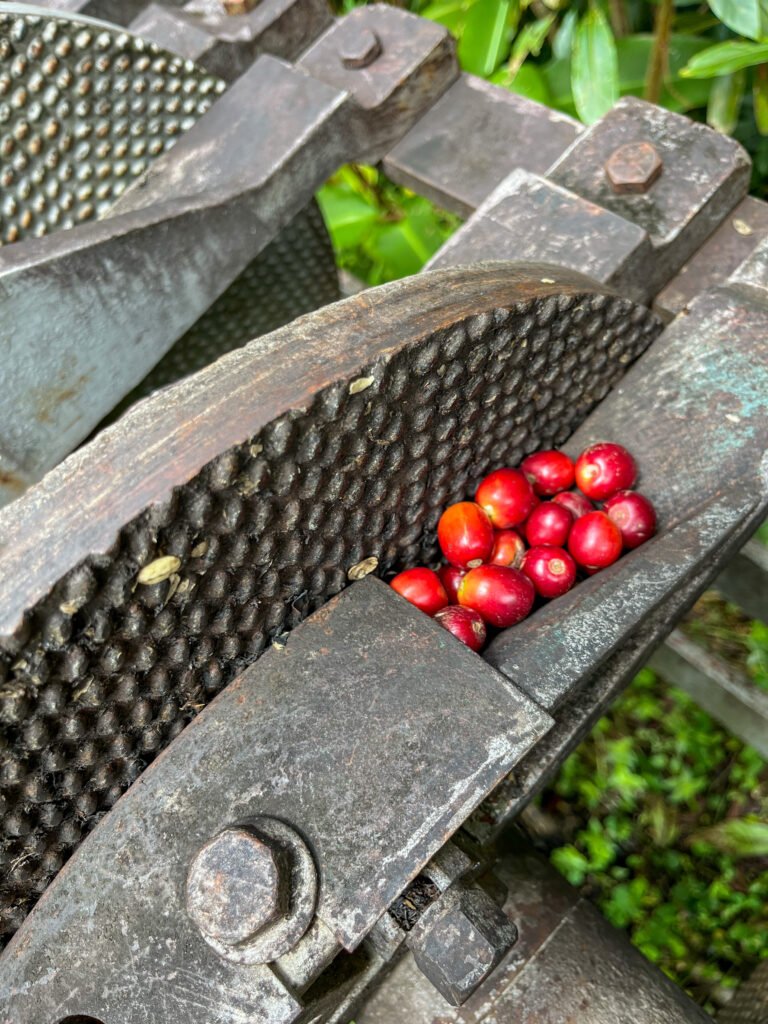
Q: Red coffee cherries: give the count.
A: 14